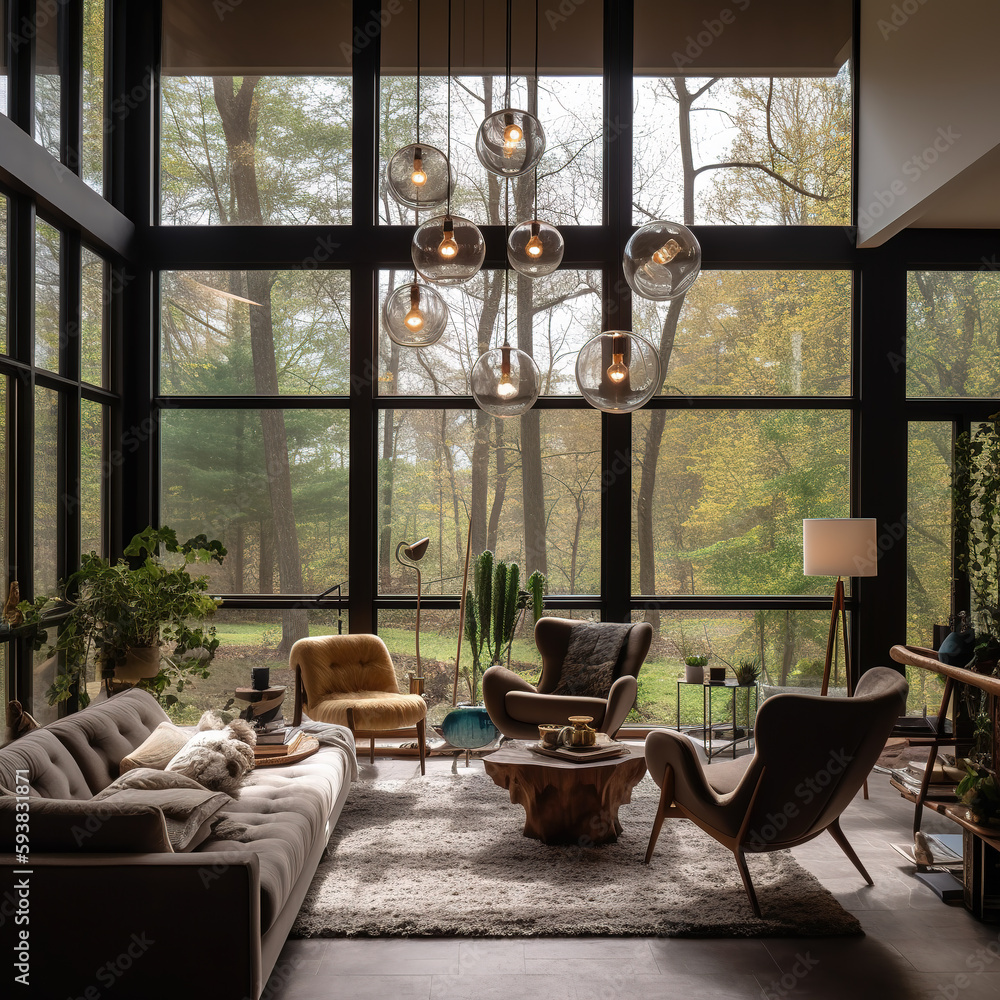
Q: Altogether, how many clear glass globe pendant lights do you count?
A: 8